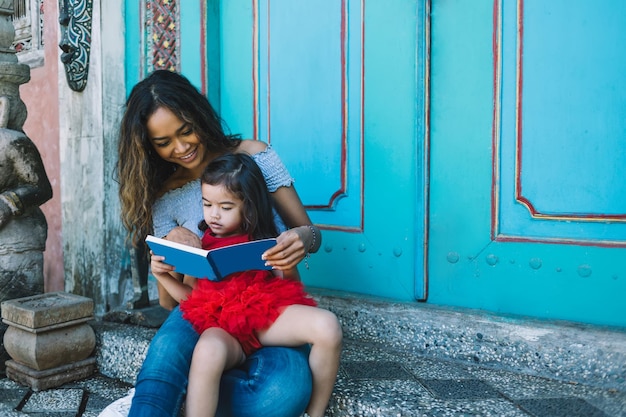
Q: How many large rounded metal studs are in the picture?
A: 7